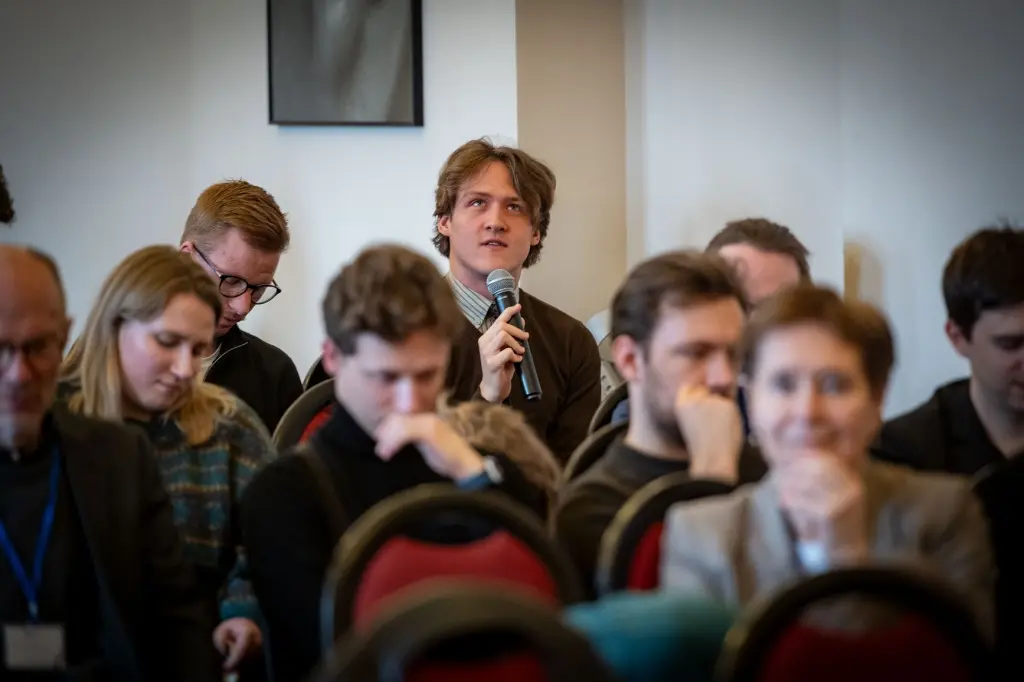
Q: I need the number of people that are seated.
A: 9